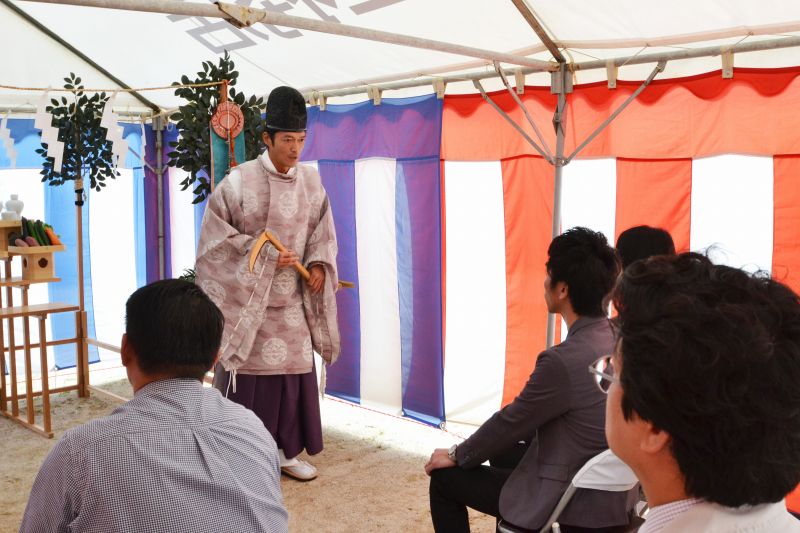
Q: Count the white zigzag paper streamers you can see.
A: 4